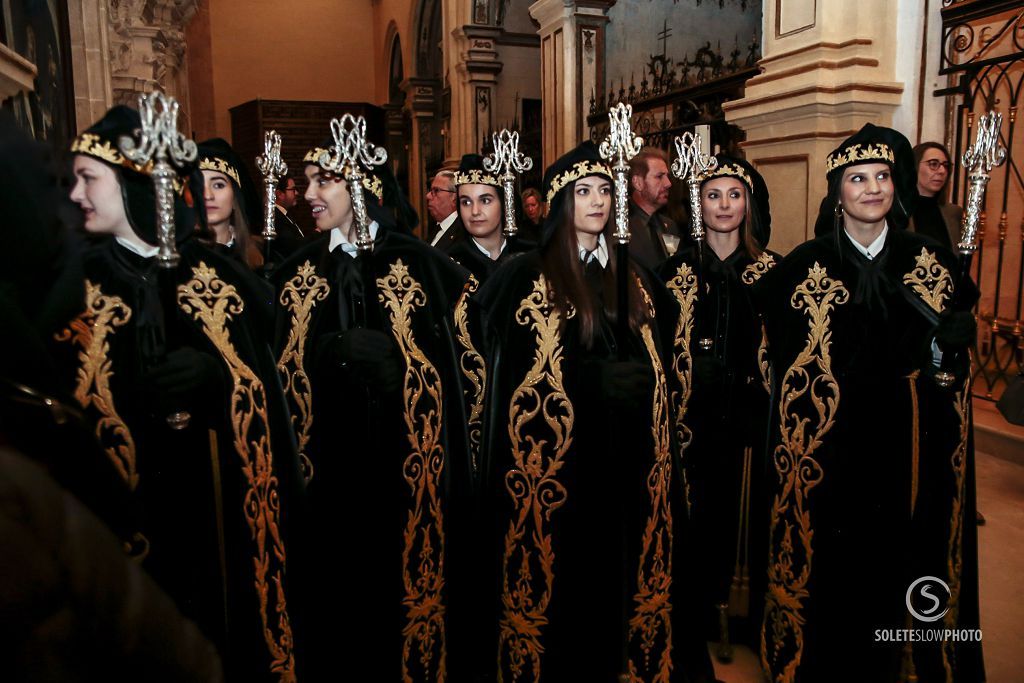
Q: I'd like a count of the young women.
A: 7